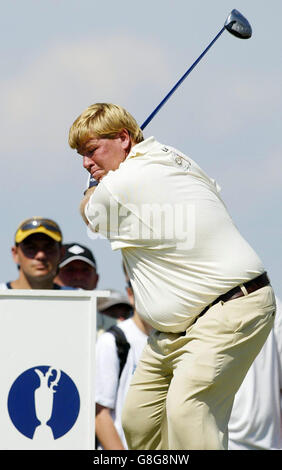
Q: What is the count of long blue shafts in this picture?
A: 1